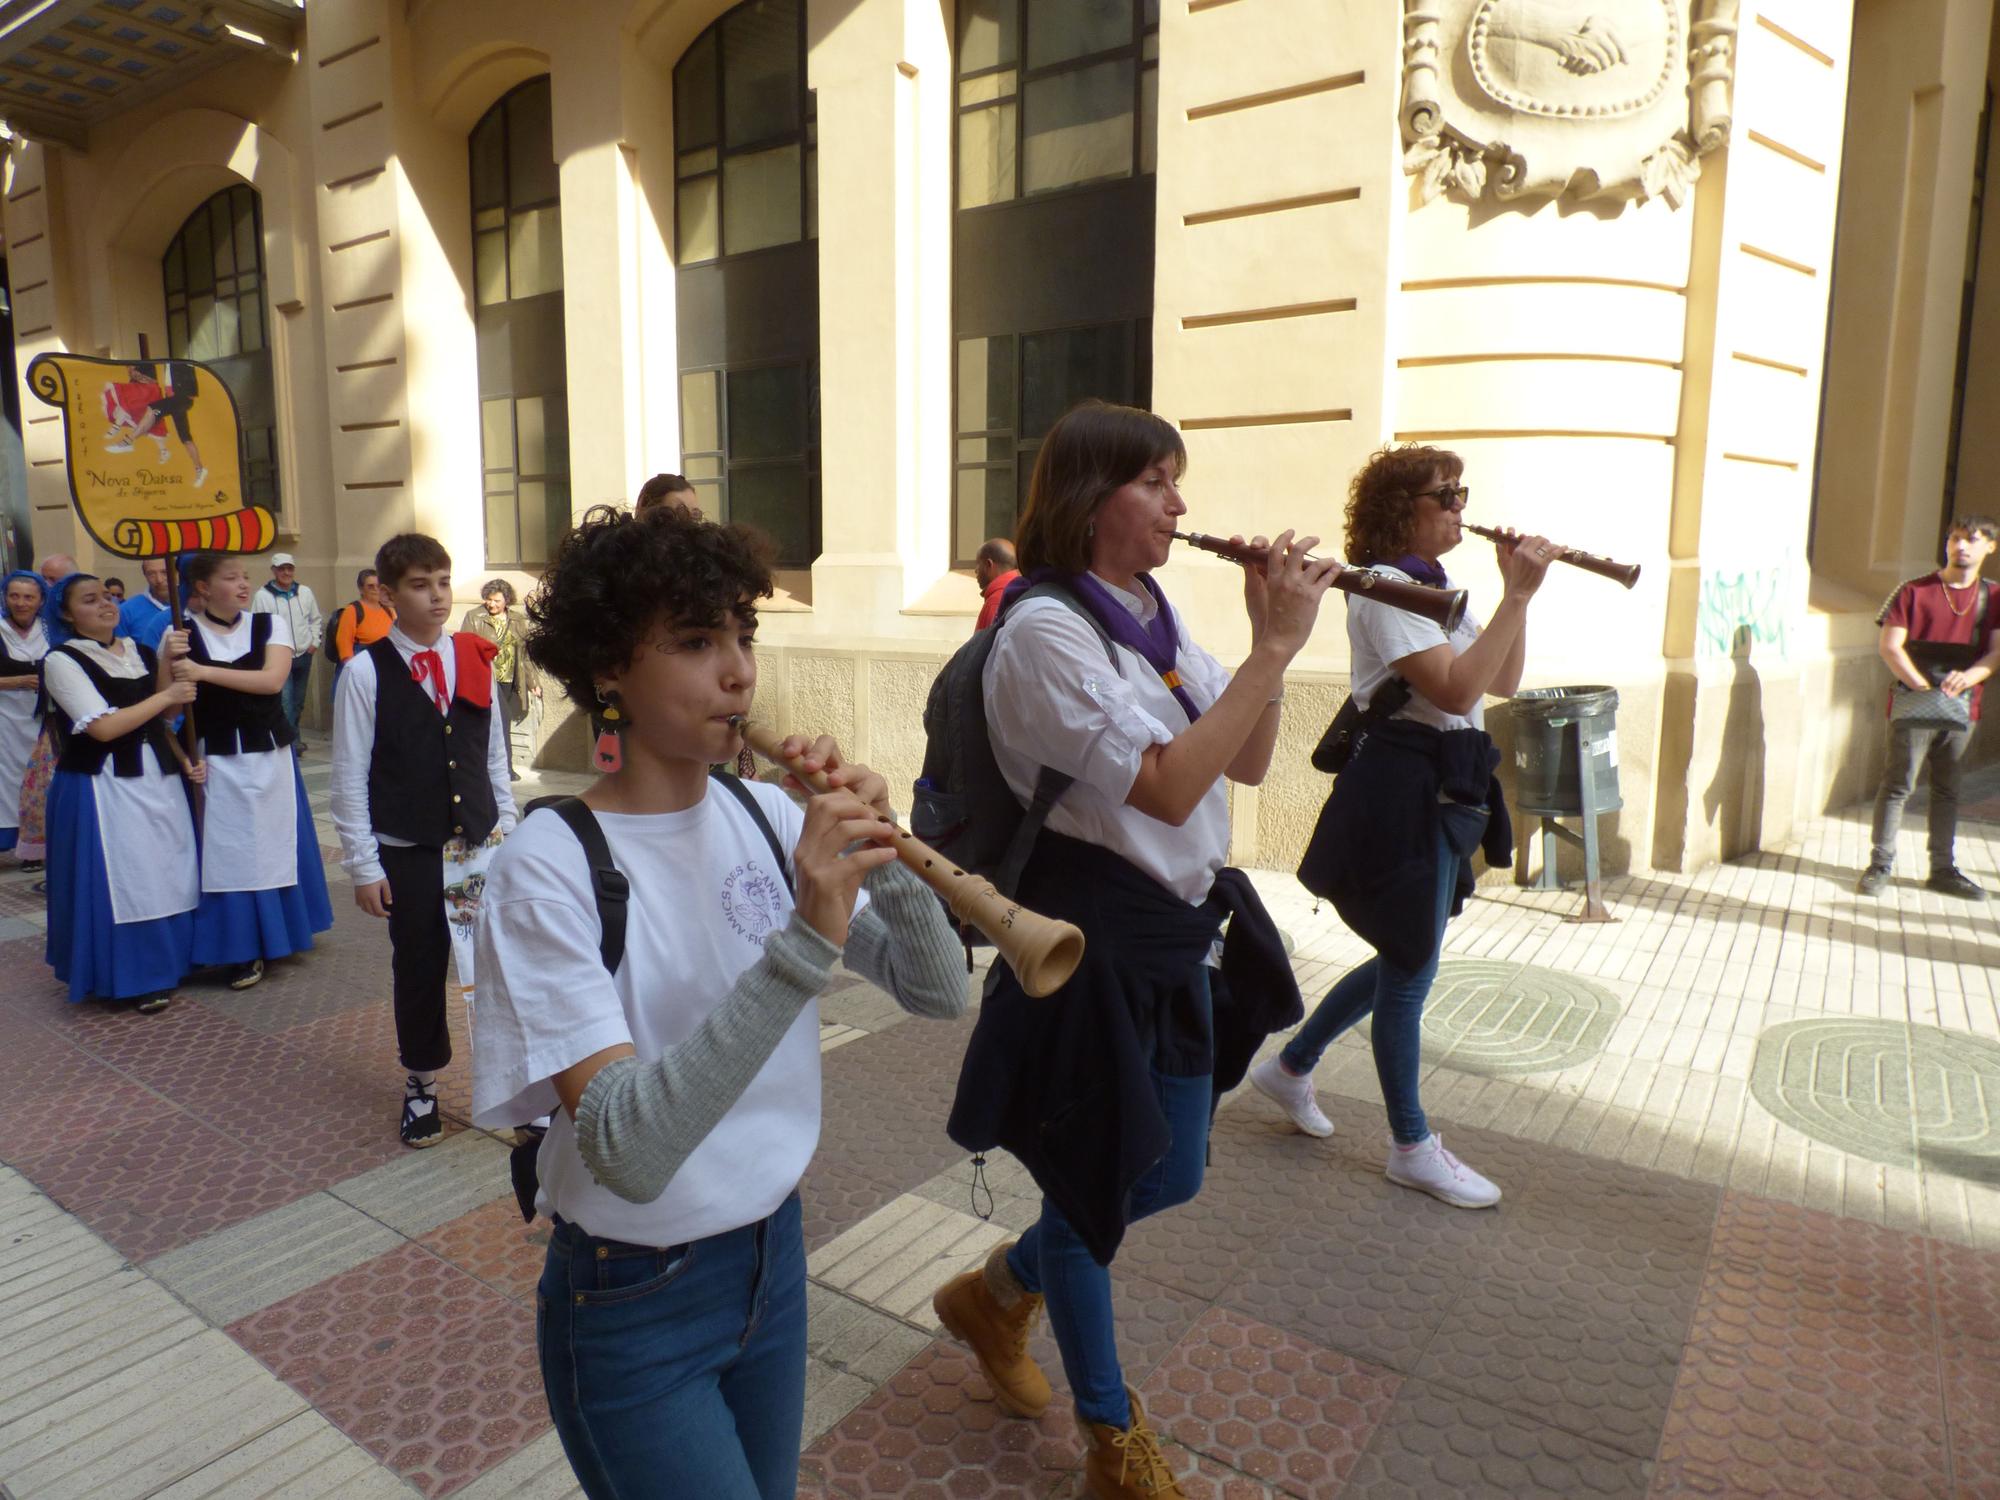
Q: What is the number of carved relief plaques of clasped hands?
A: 1